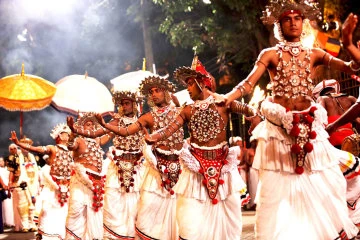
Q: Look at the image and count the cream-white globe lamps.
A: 0